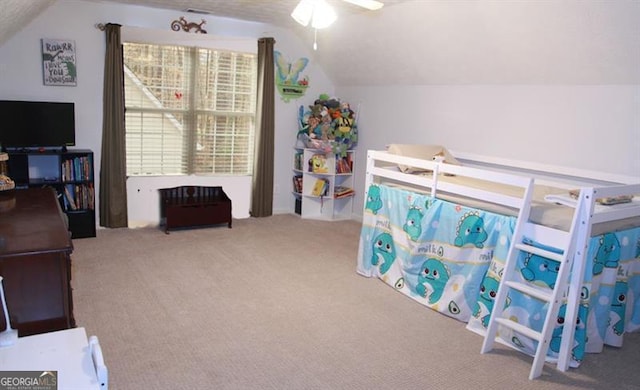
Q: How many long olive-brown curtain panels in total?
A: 2